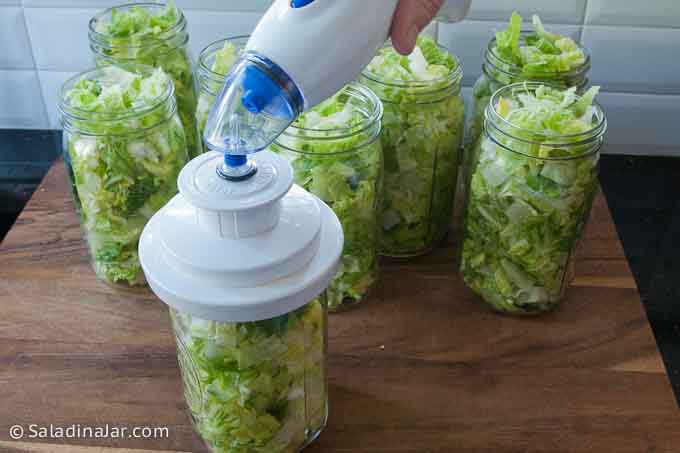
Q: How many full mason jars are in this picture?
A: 8